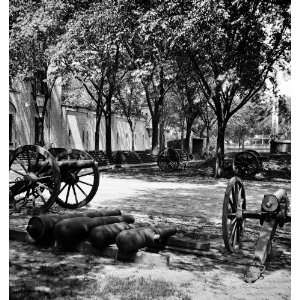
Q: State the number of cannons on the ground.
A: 4